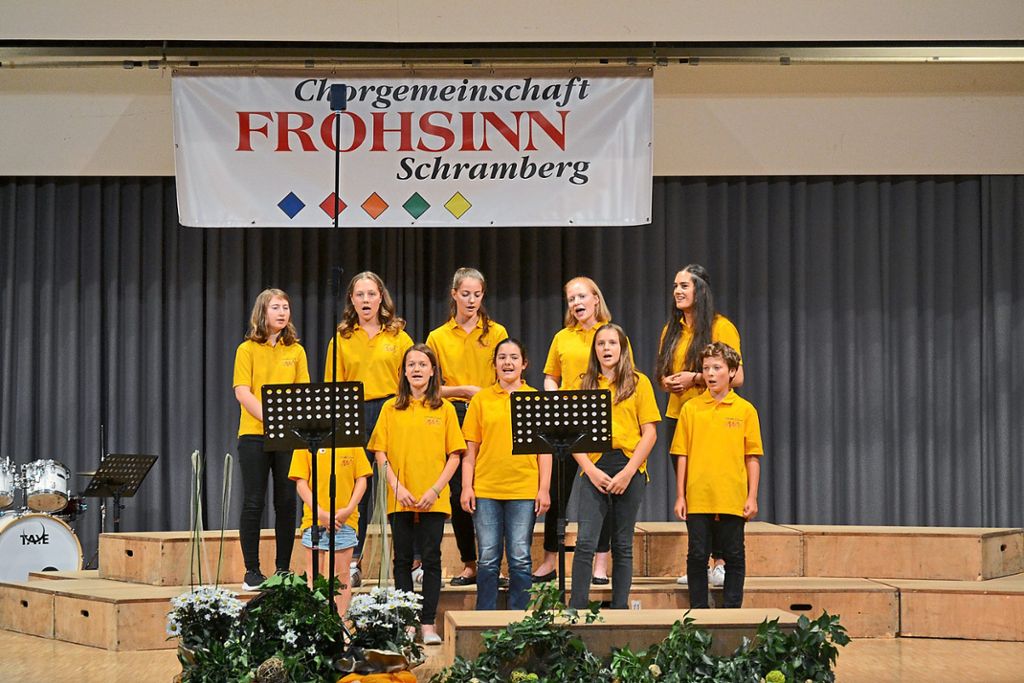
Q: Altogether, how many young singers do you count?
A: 10